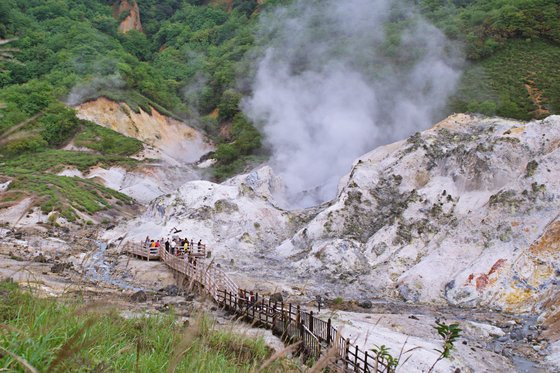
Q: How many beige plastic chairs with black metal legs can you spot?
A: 0